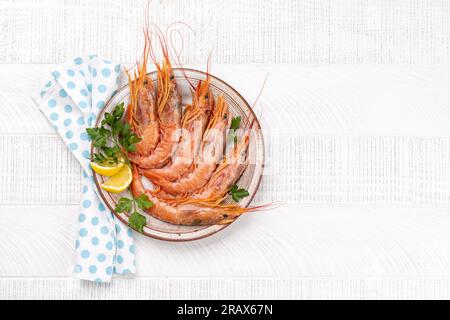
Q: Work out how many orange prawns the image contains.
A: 6